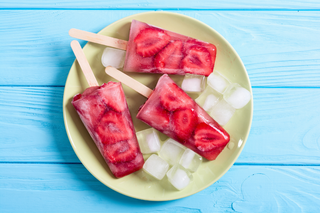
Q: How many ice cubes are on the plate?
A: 11